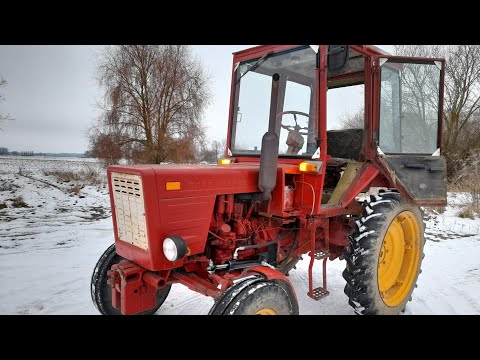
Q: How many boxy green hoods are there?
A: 0